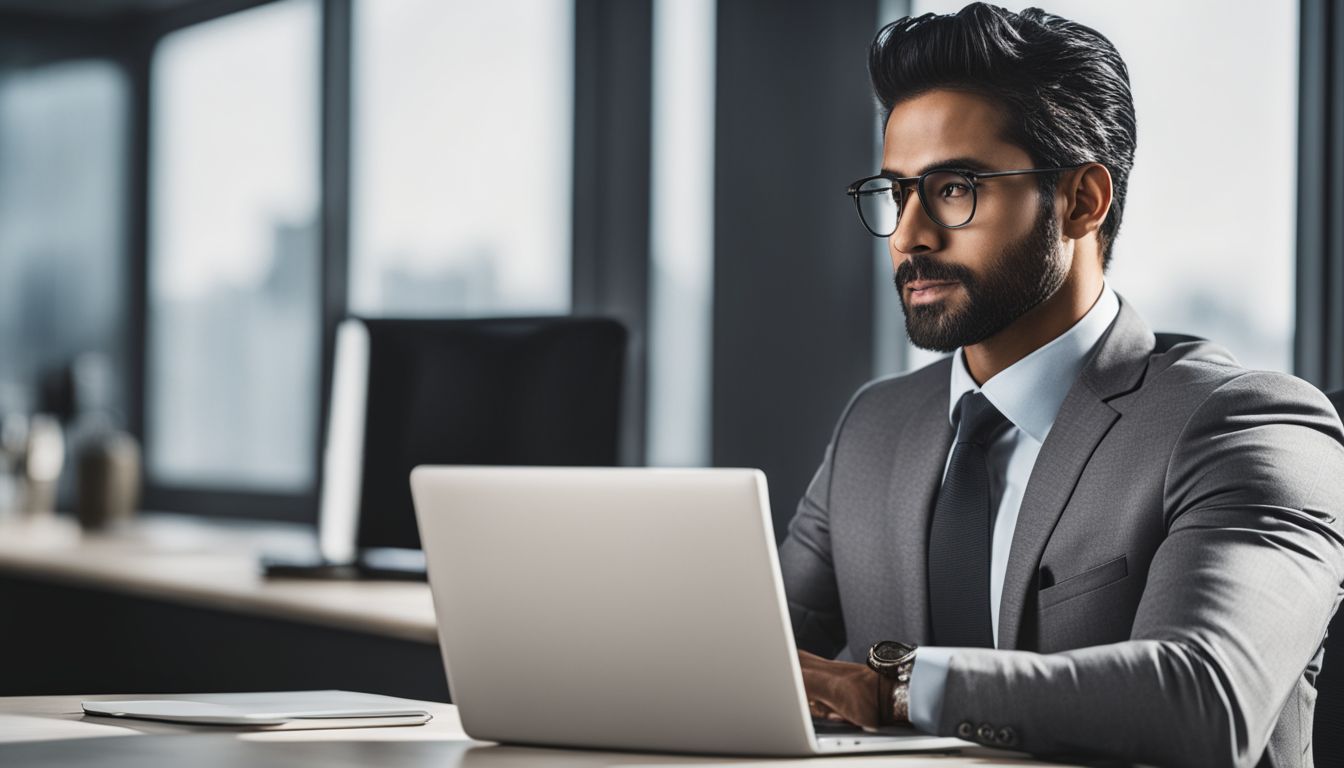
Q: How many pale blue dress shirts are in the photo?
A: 1